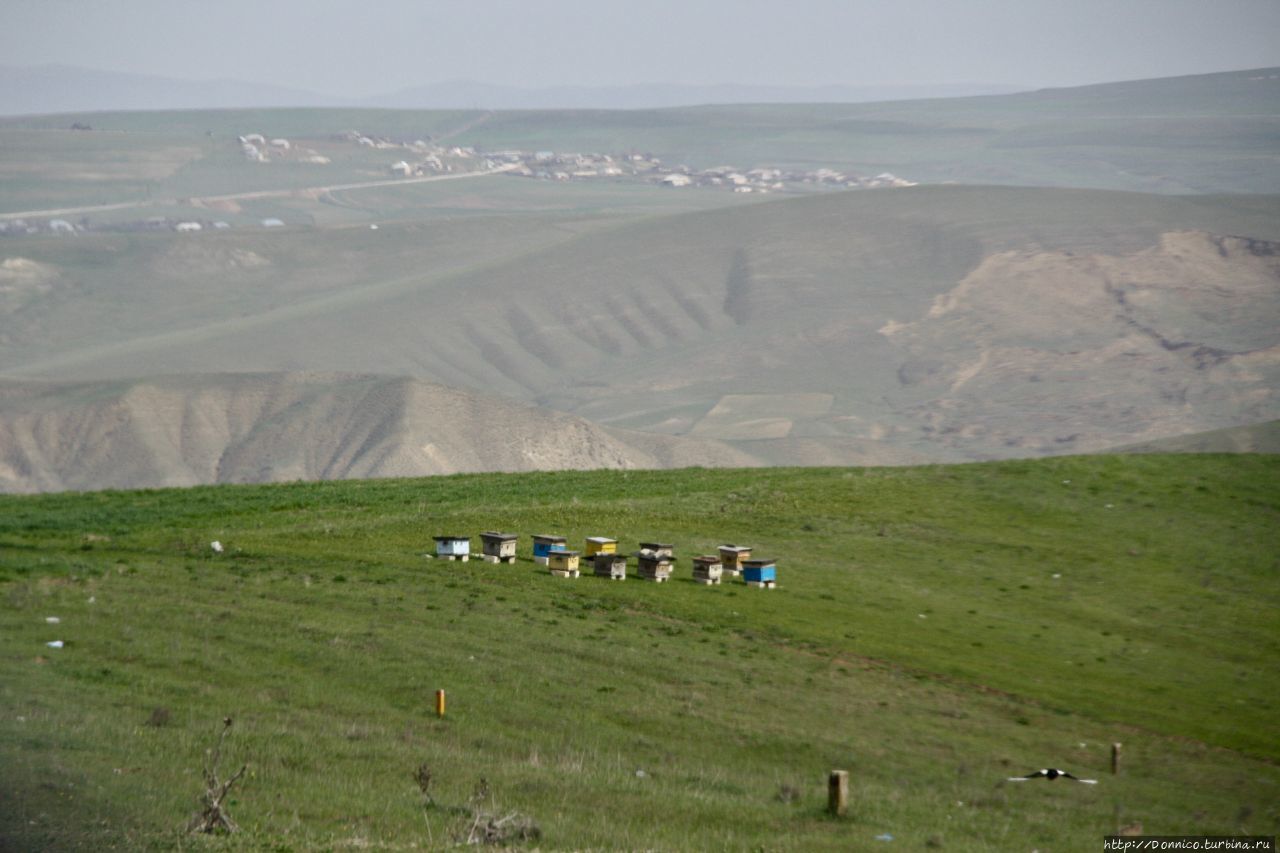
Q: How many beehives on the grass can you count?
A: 11